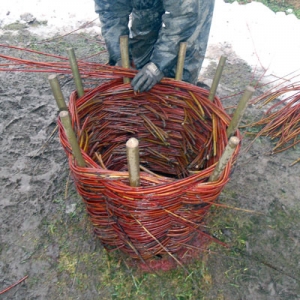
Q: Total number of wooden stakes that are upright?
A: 9